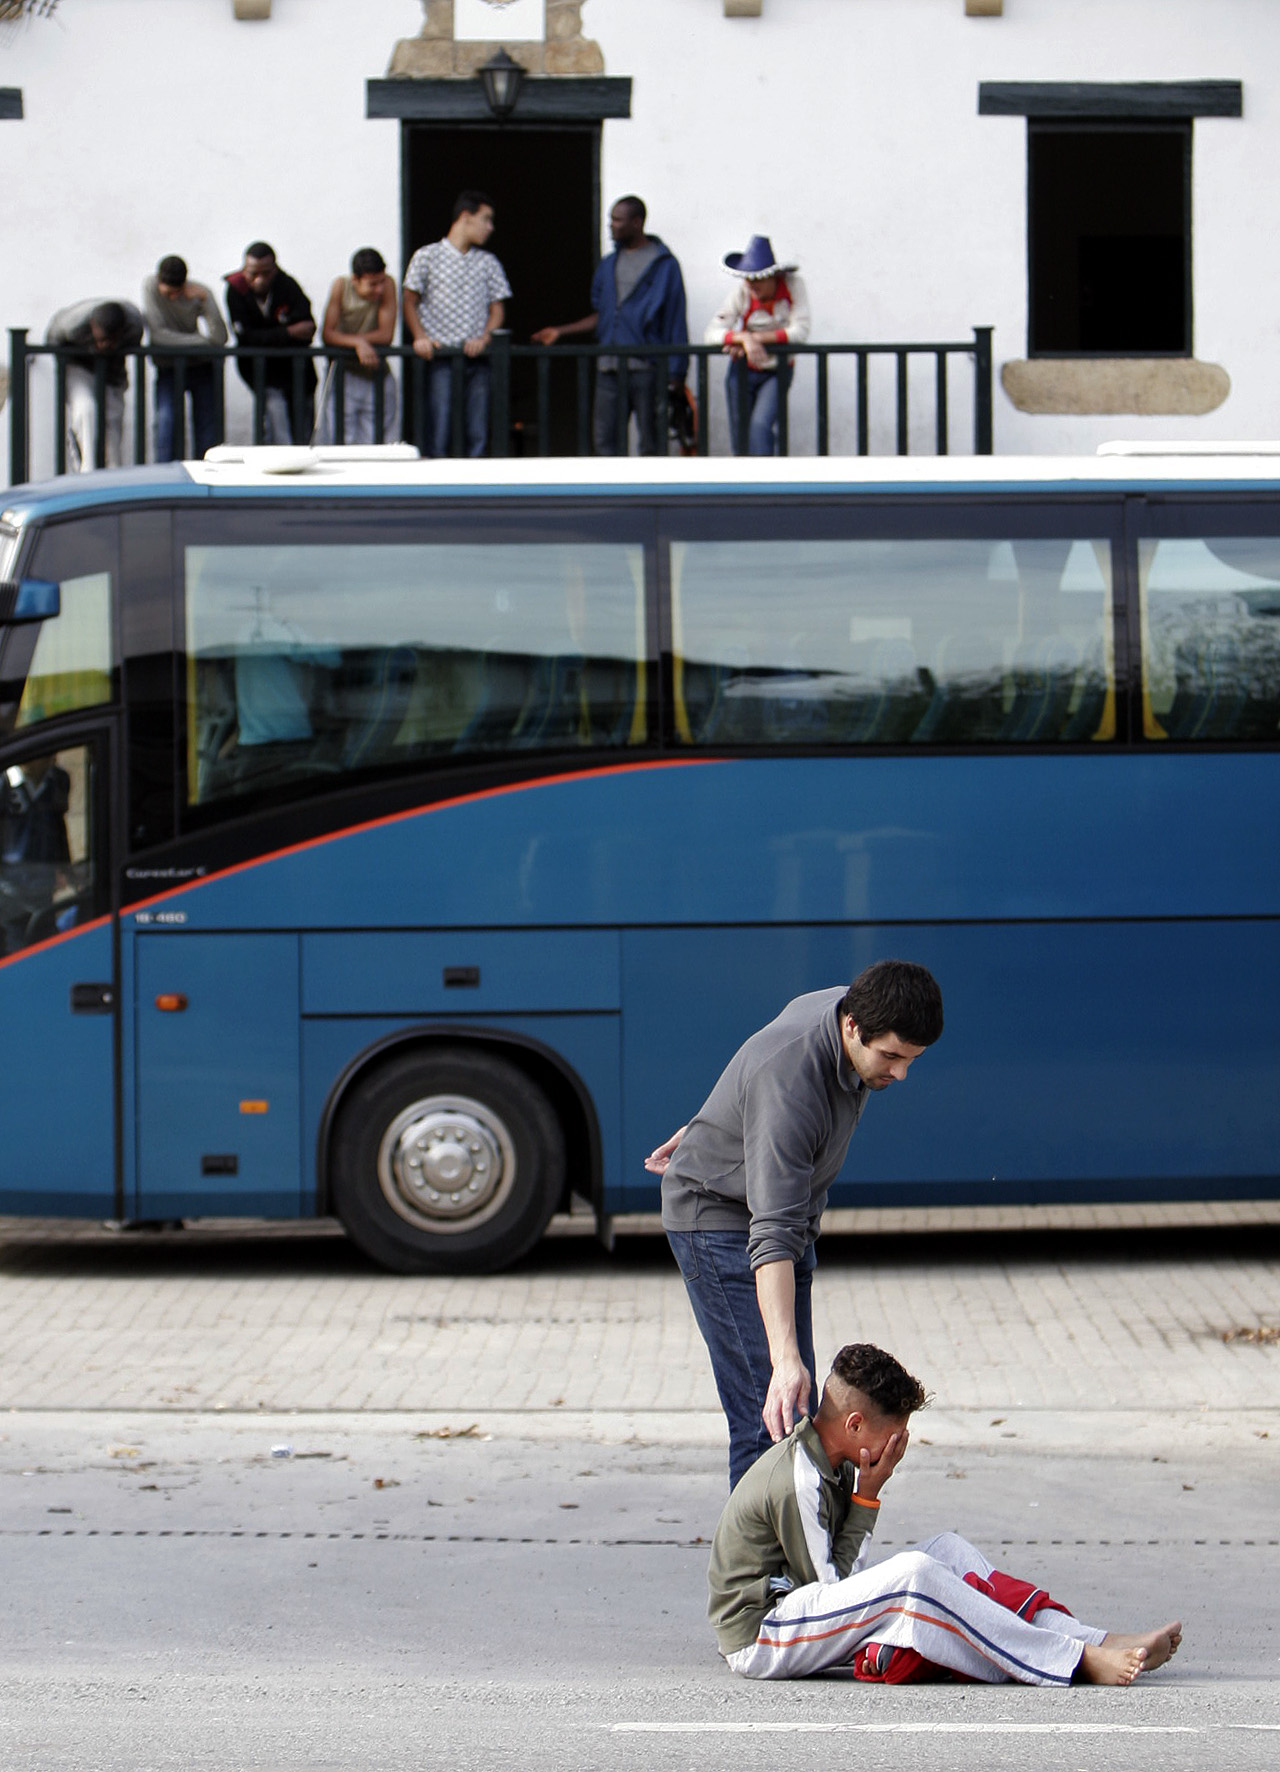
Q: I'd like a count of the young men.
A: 9